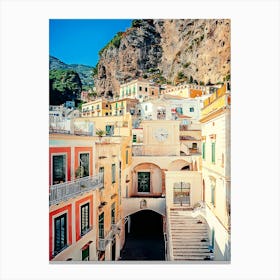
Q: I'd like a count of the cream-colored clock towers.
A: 1